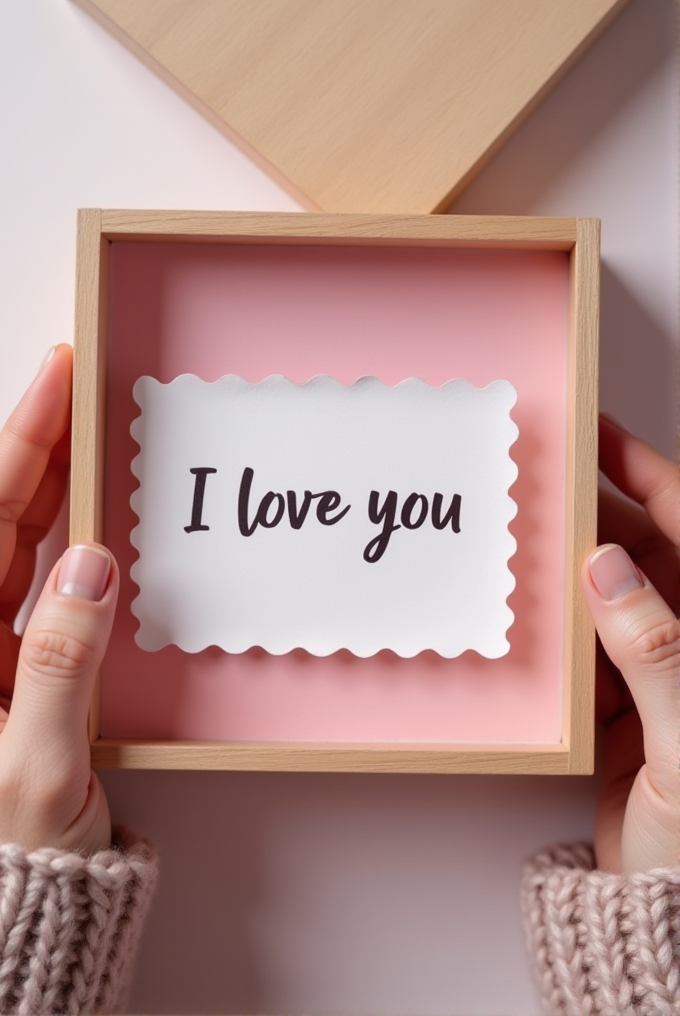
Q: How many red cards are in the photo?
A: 0